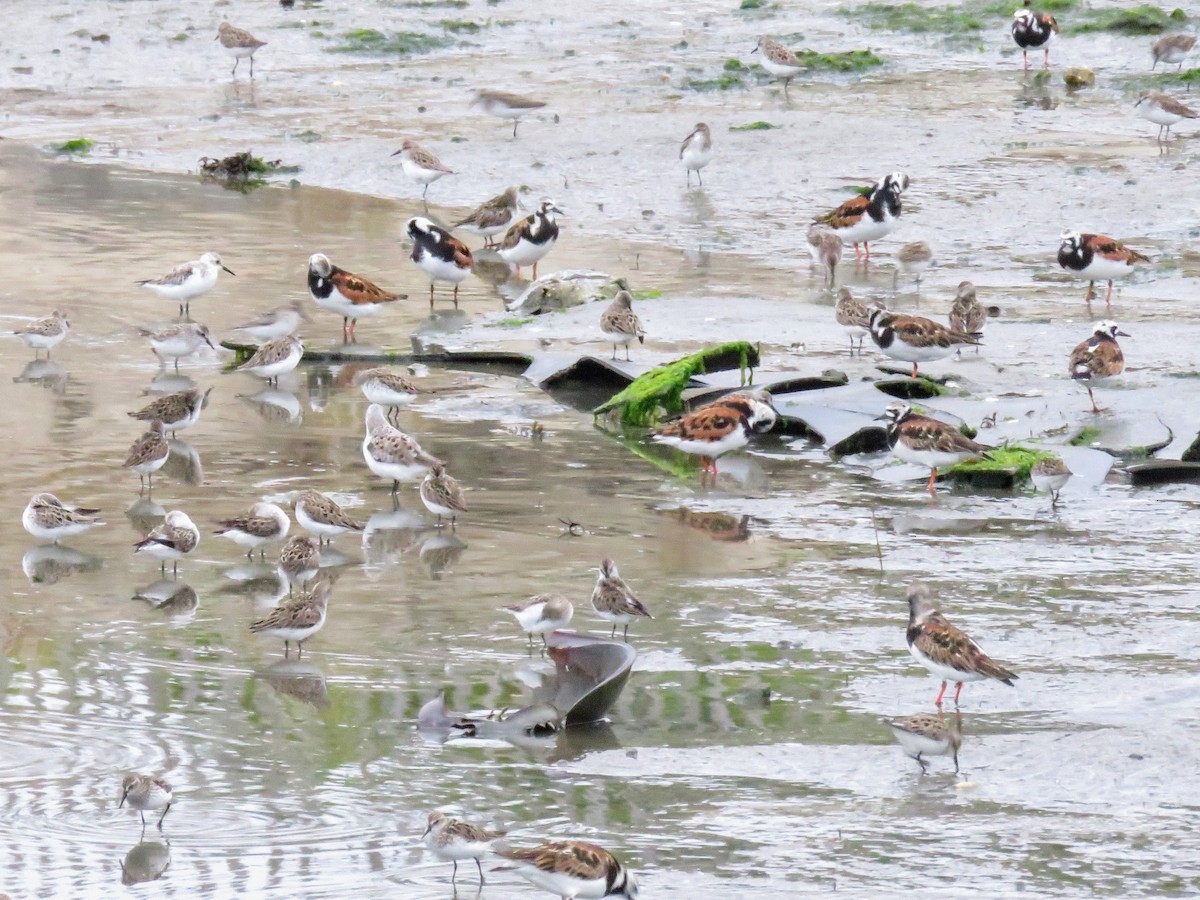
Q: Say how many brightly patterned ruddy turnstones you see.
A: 12